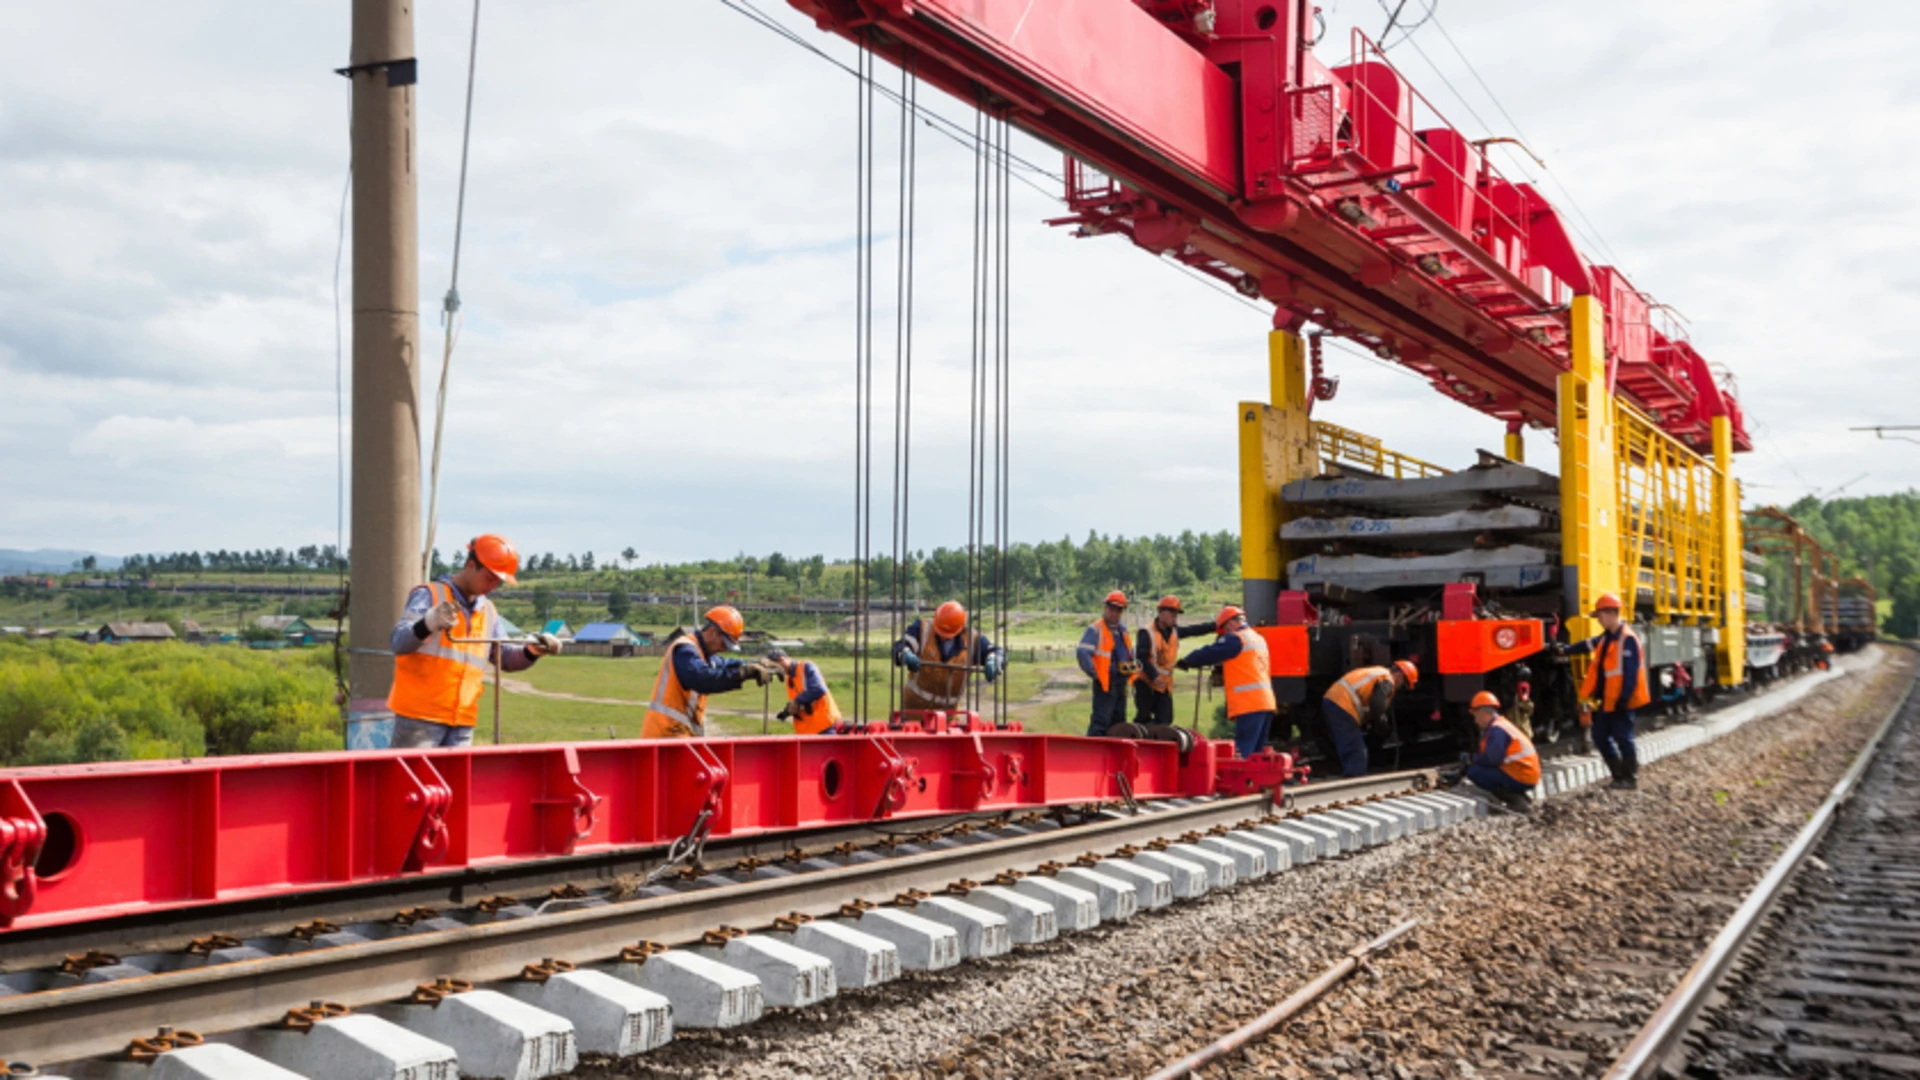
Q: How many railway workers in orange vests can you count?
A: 10